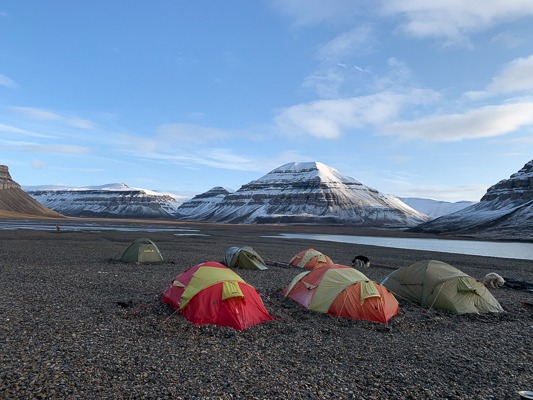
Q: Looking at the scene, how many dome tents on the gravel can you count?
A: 6